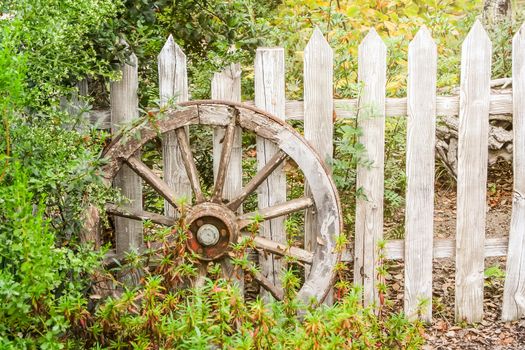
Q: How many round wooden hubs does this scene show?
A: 1